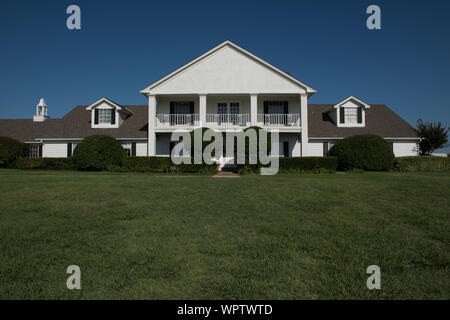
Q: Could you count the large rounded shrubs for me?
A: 5